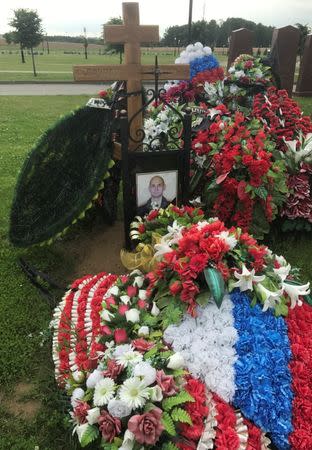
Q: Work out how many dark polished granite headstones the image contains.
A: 3